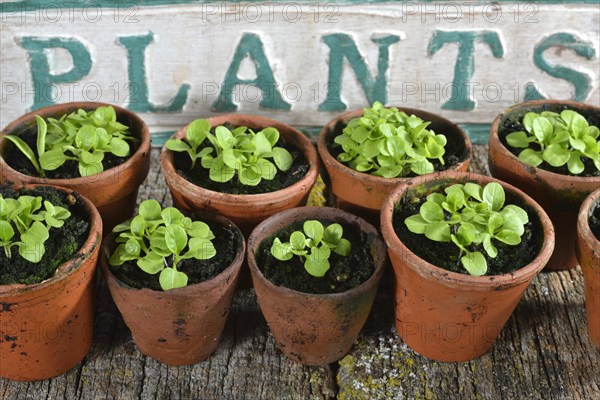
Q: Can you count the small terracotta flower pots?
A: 9